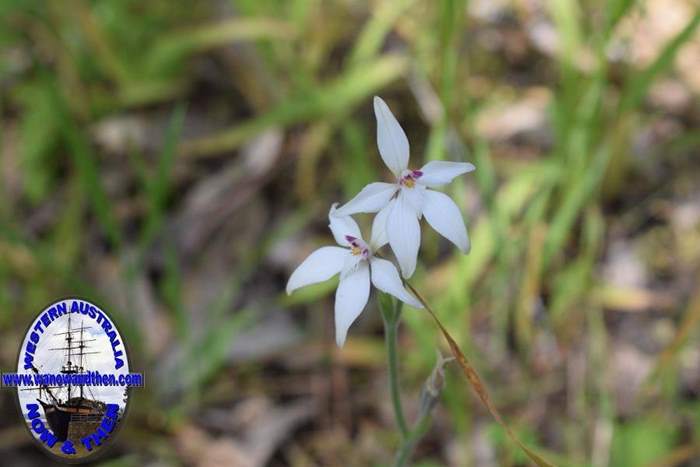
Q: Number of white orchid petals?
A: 10